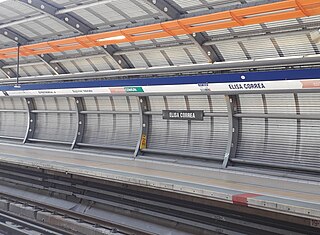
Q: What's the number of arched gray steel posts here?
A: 4